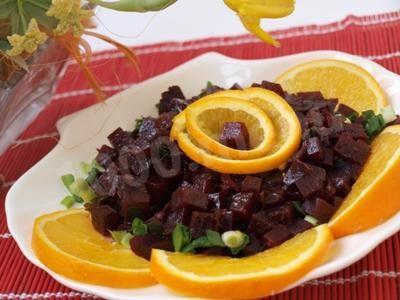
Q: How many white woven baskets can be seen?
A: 0